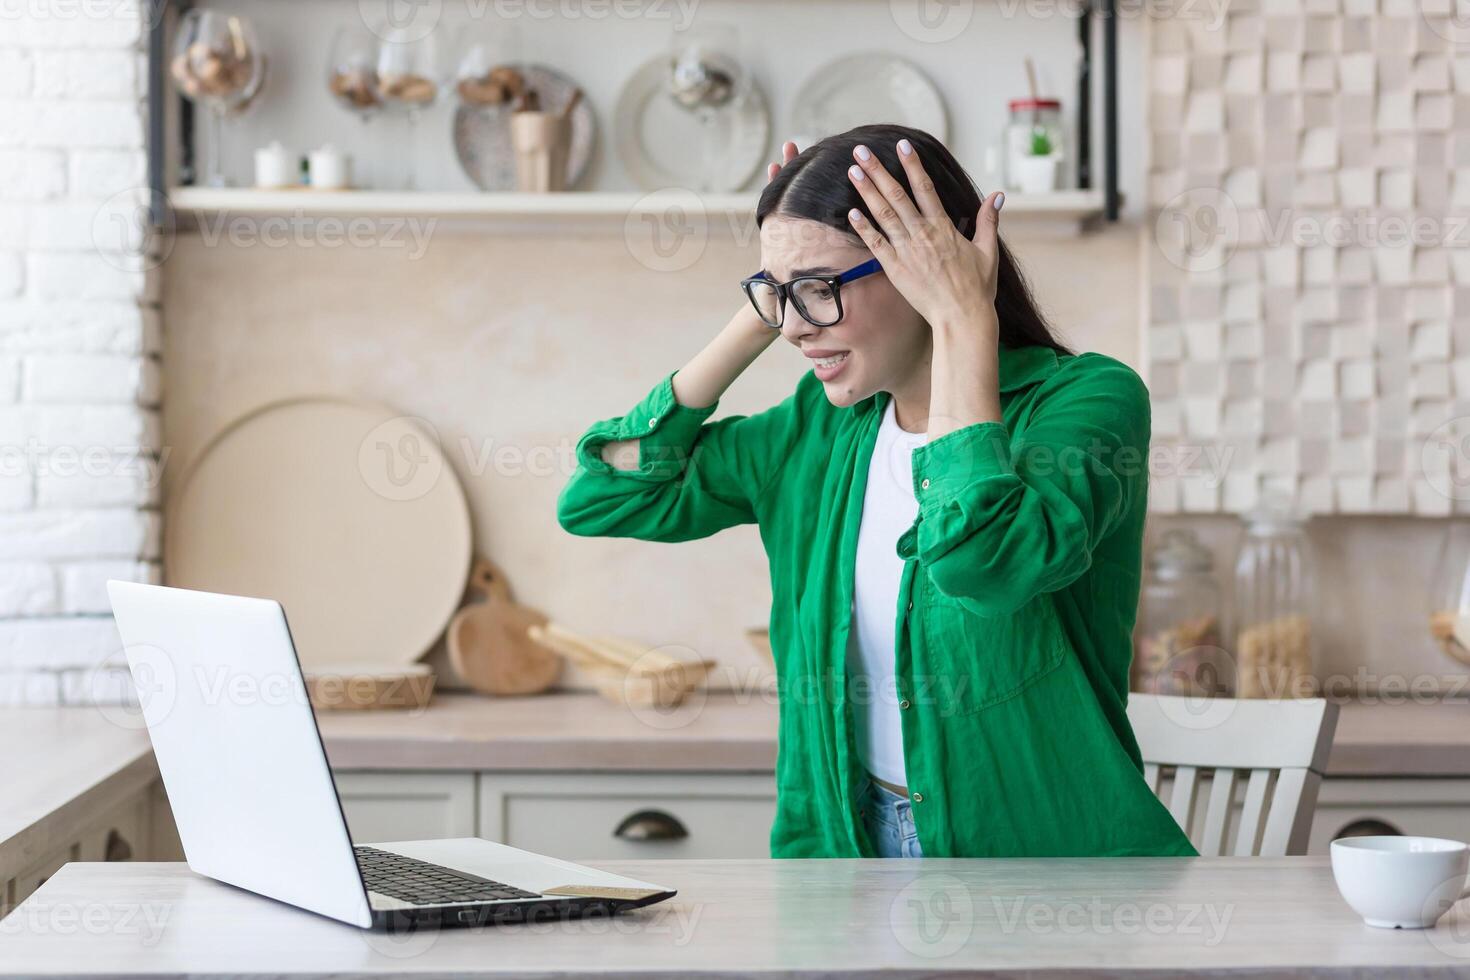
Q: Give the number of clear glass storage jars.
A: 2